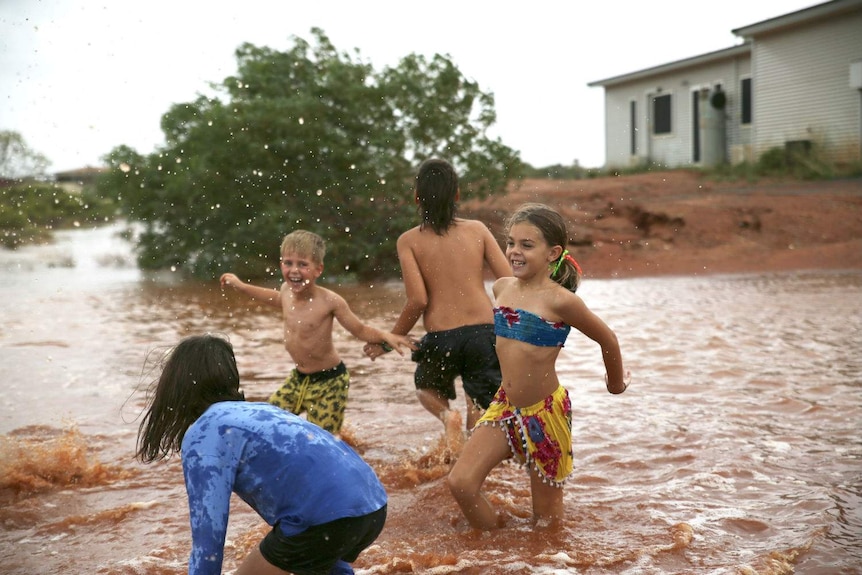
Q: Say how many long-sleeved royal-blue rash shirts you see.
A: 1